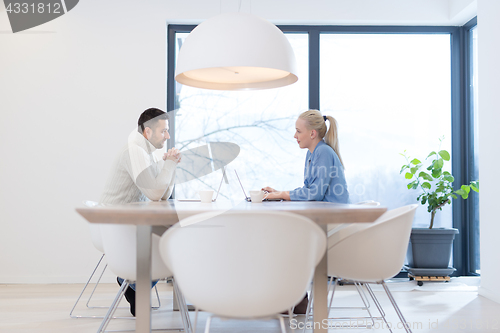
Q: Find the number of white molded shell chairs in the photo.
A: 5